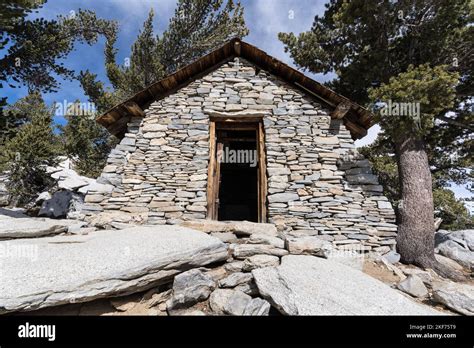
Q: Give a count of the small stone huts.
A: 1